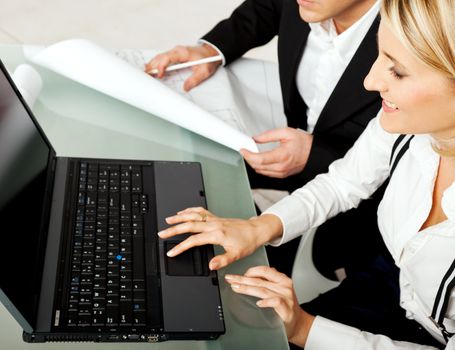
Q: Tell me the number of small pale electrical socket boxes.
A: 0